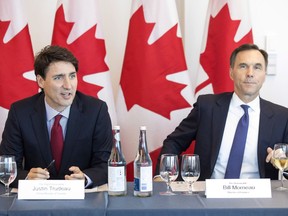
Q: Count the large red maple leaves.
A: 4